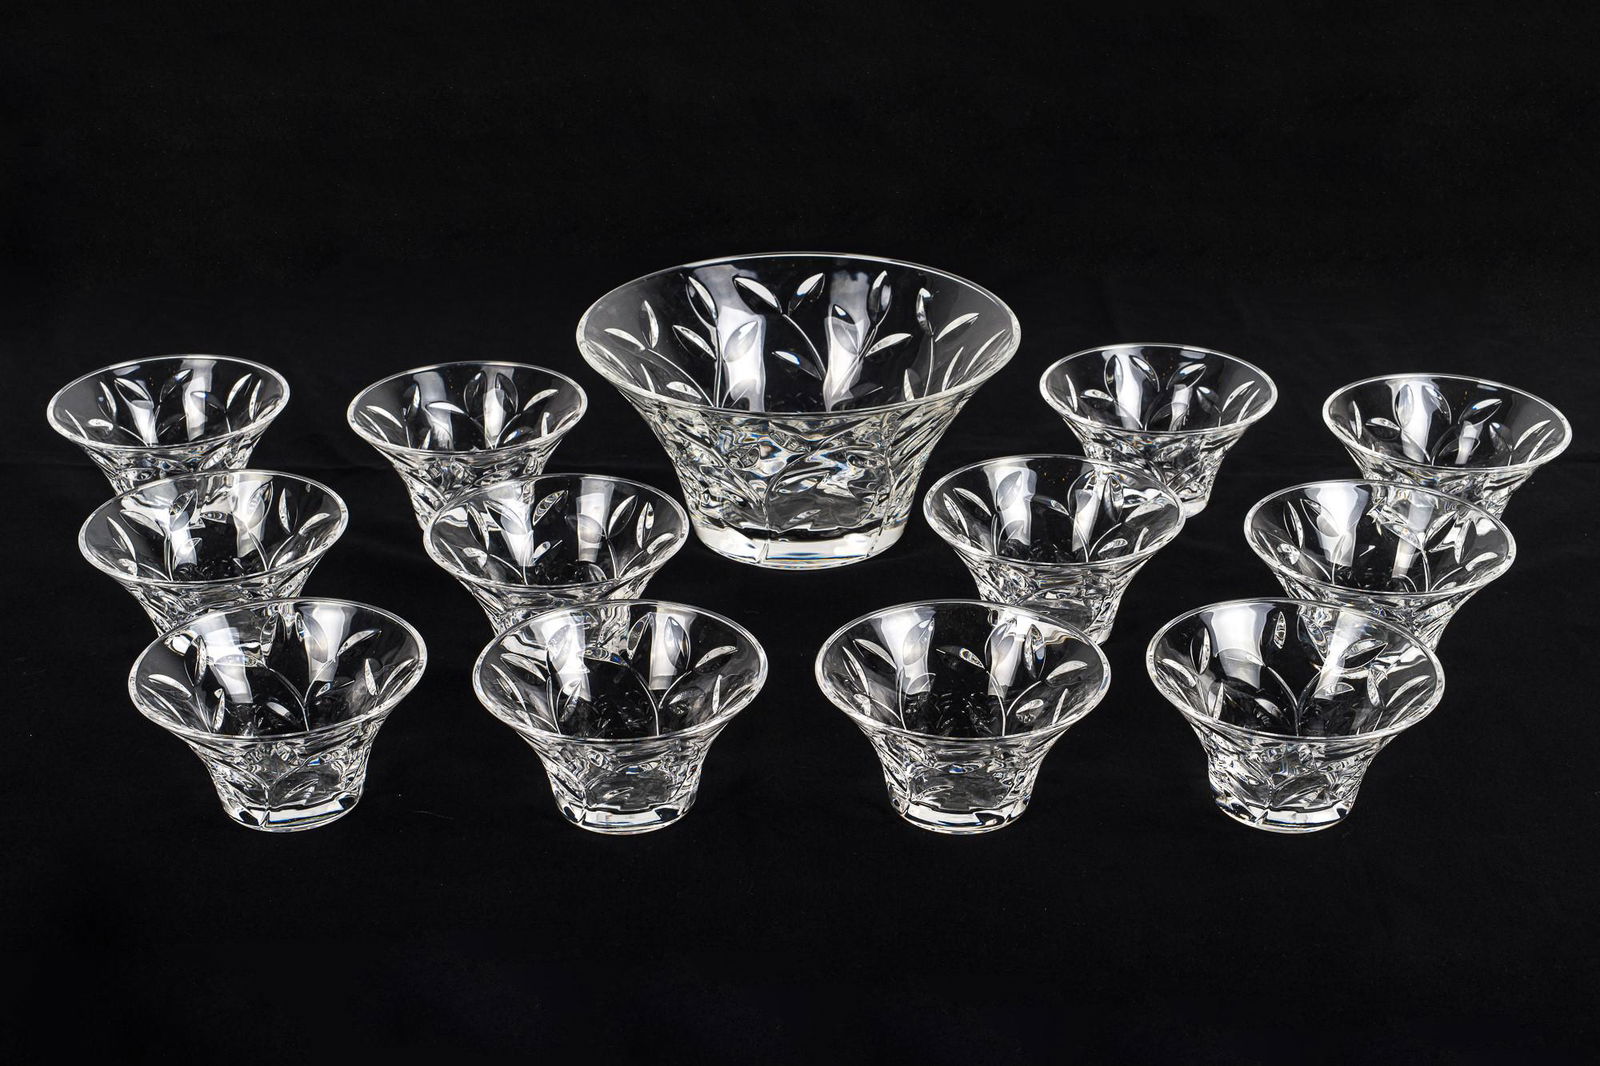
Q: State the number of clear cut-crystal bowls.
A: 13